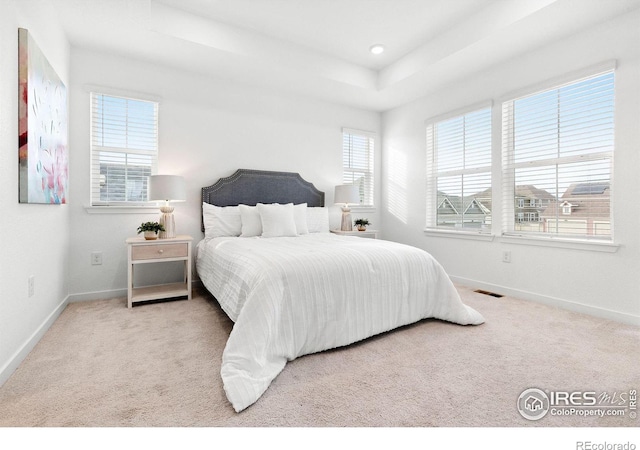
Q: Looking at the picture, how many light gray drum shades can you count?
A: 2